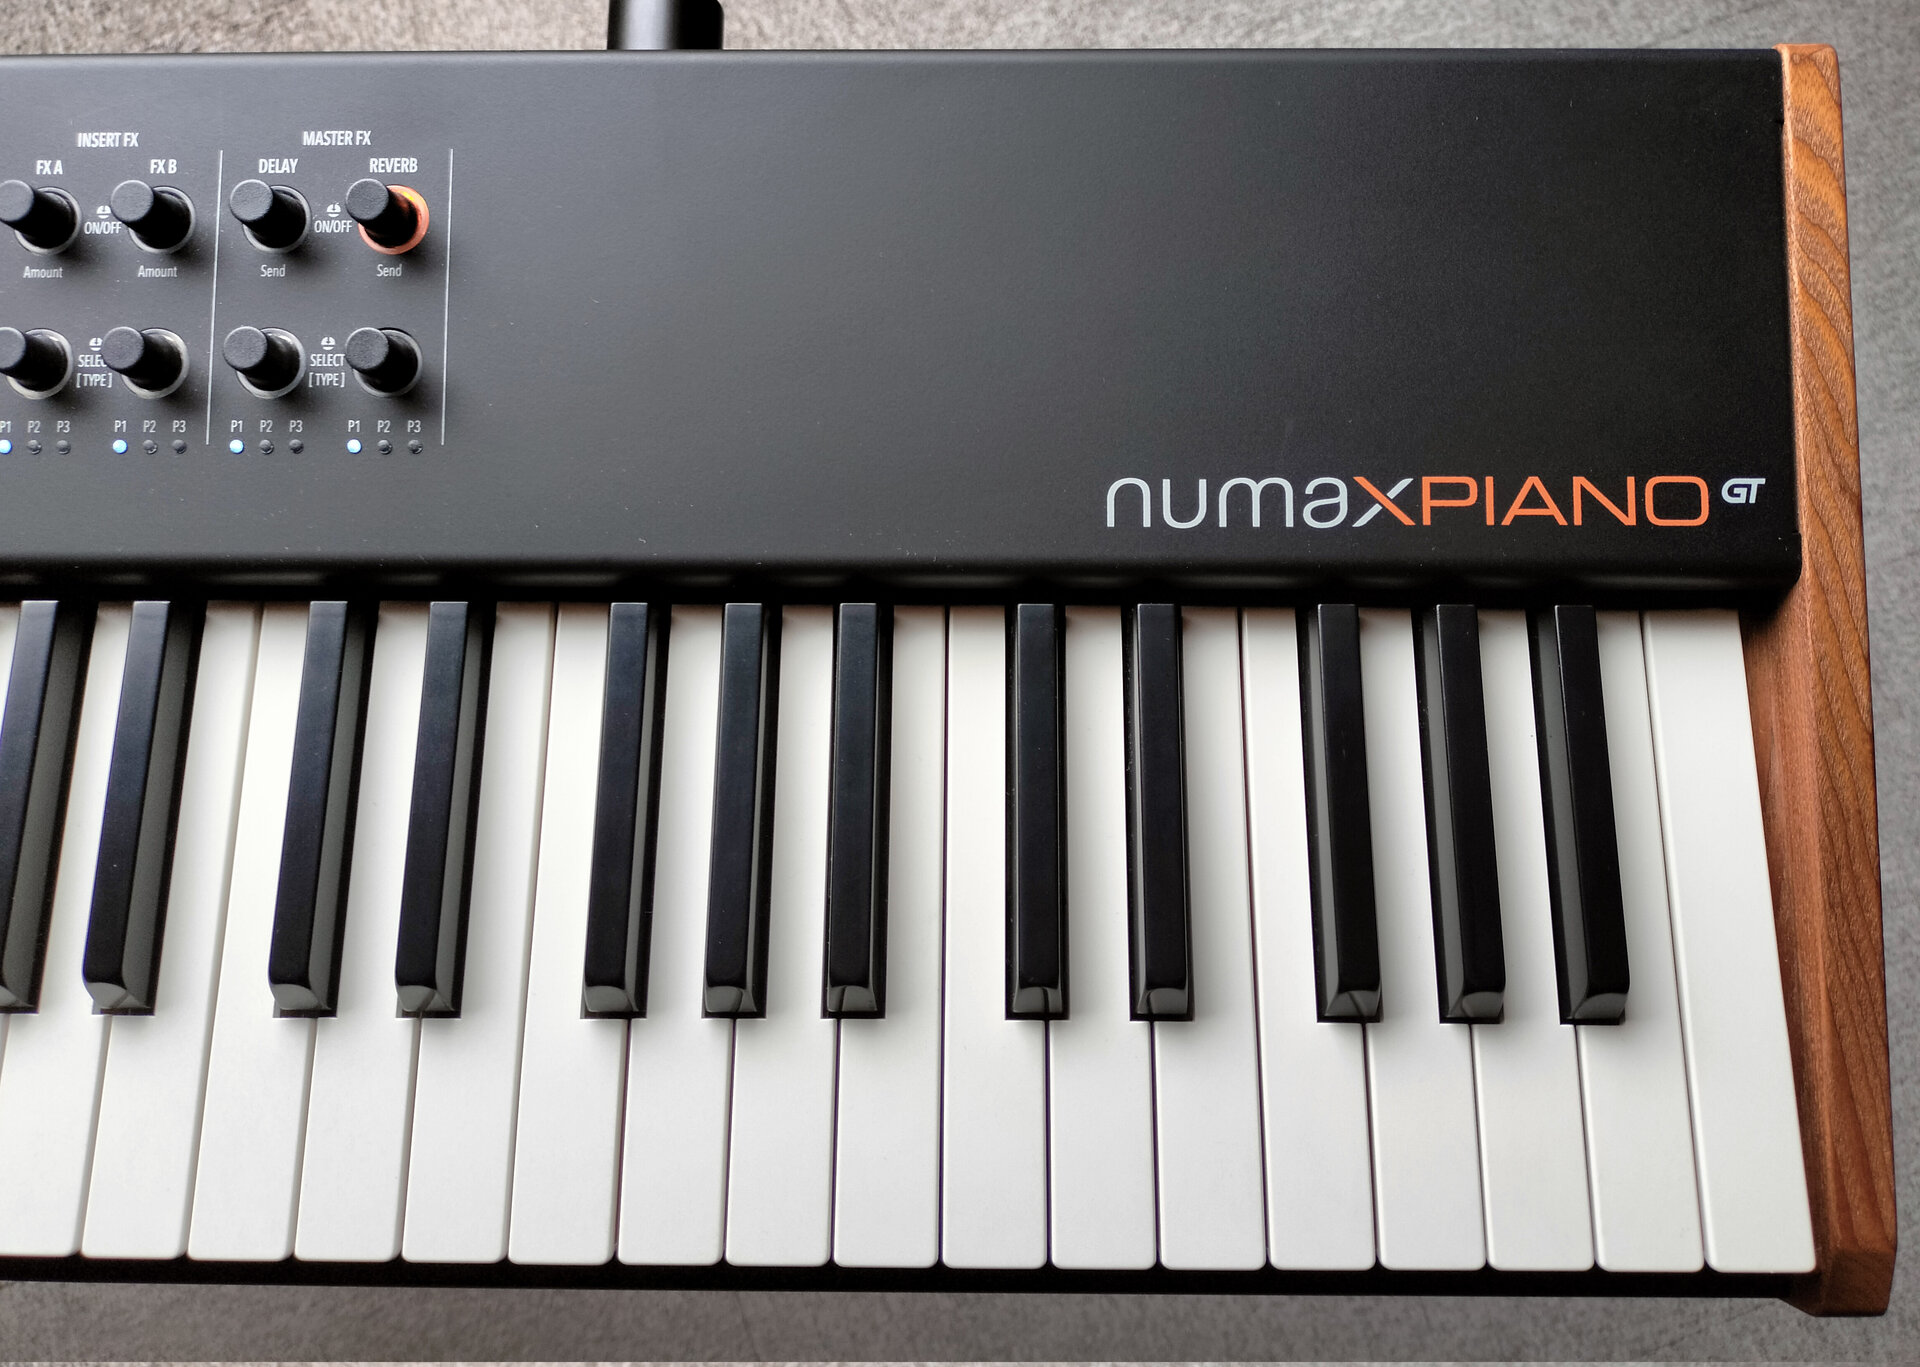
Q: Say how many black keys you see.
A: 12